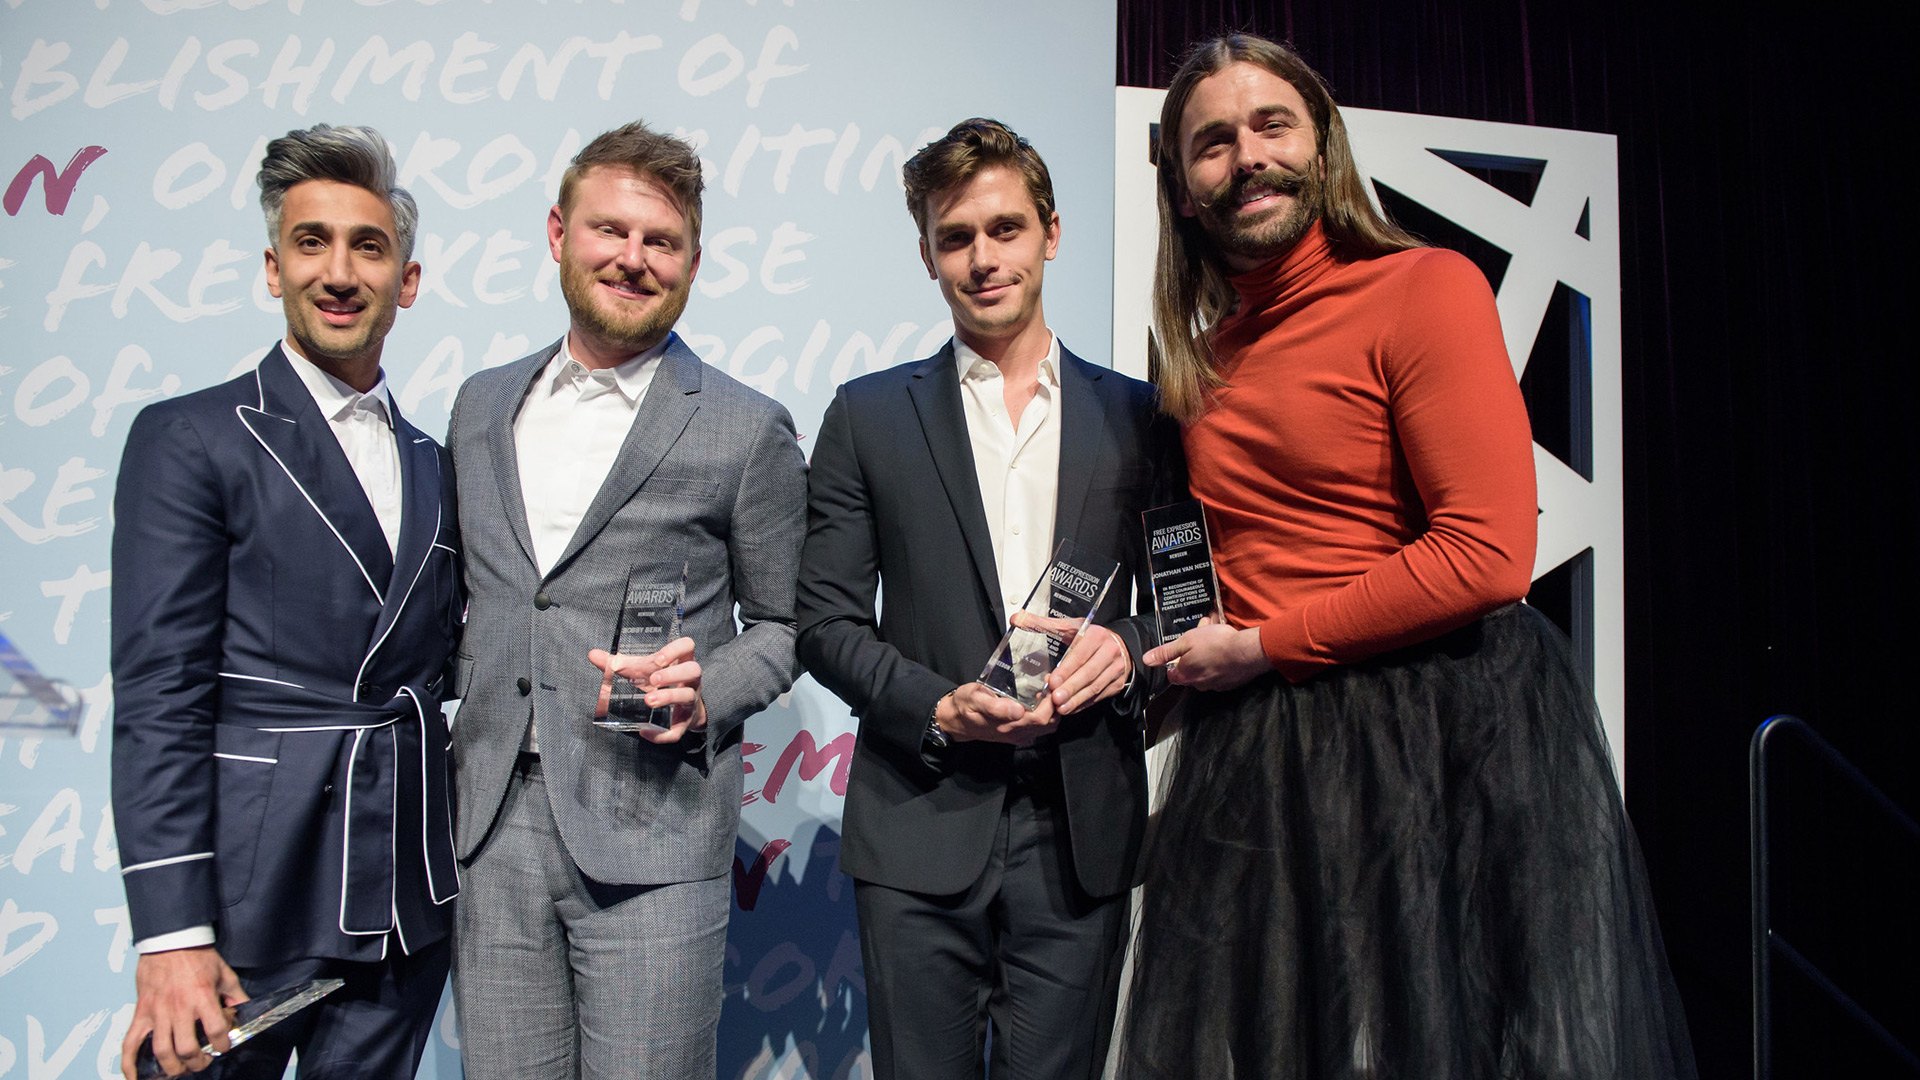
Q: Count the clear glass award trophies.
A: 4